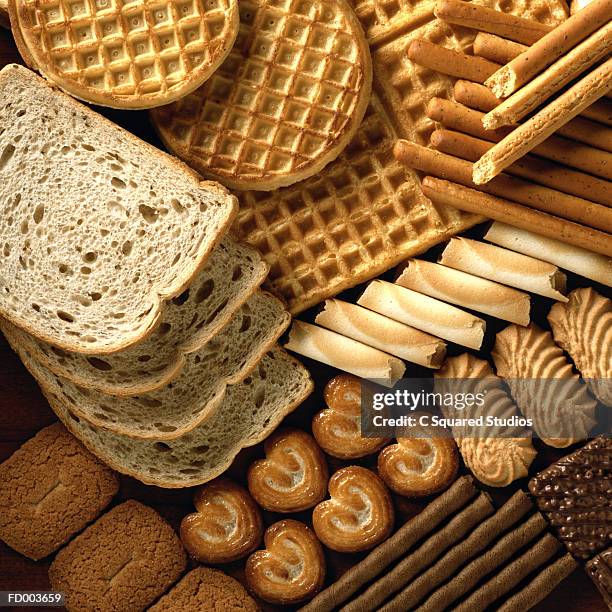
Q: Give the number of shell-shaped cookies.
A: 3